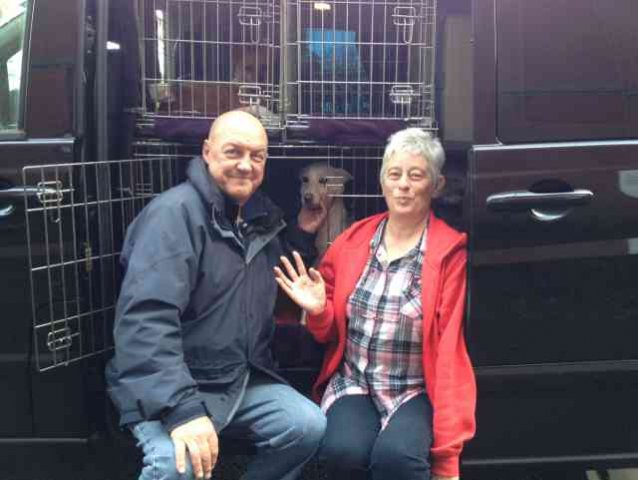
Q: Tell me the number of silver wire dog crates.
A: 3